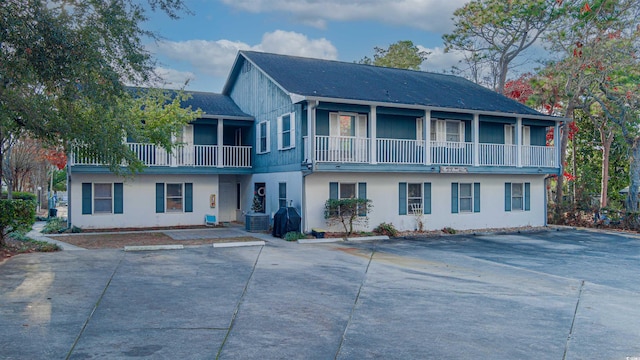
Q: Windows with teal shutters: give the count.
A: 6